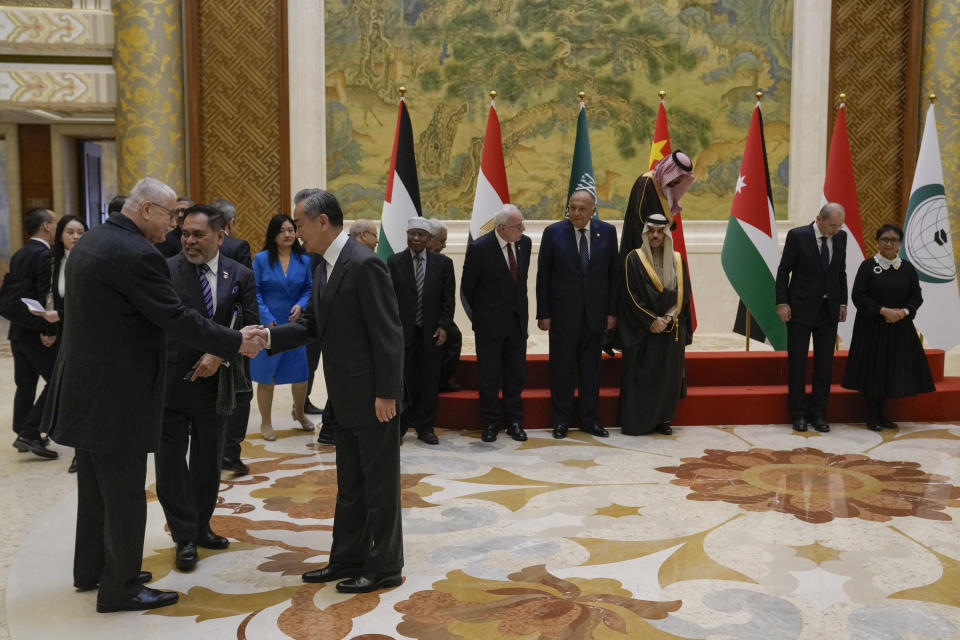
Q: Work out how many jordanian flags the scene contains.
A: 1